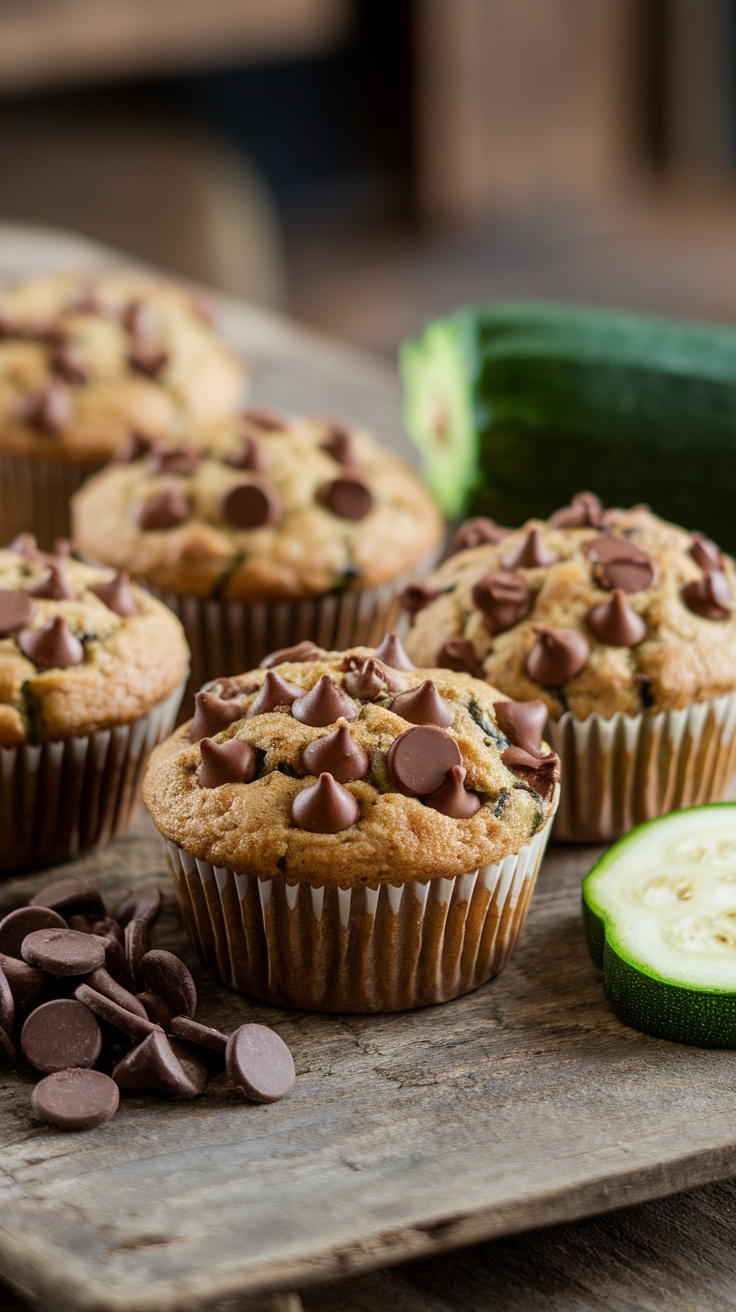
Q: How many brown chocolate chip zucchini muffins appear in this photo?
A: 5